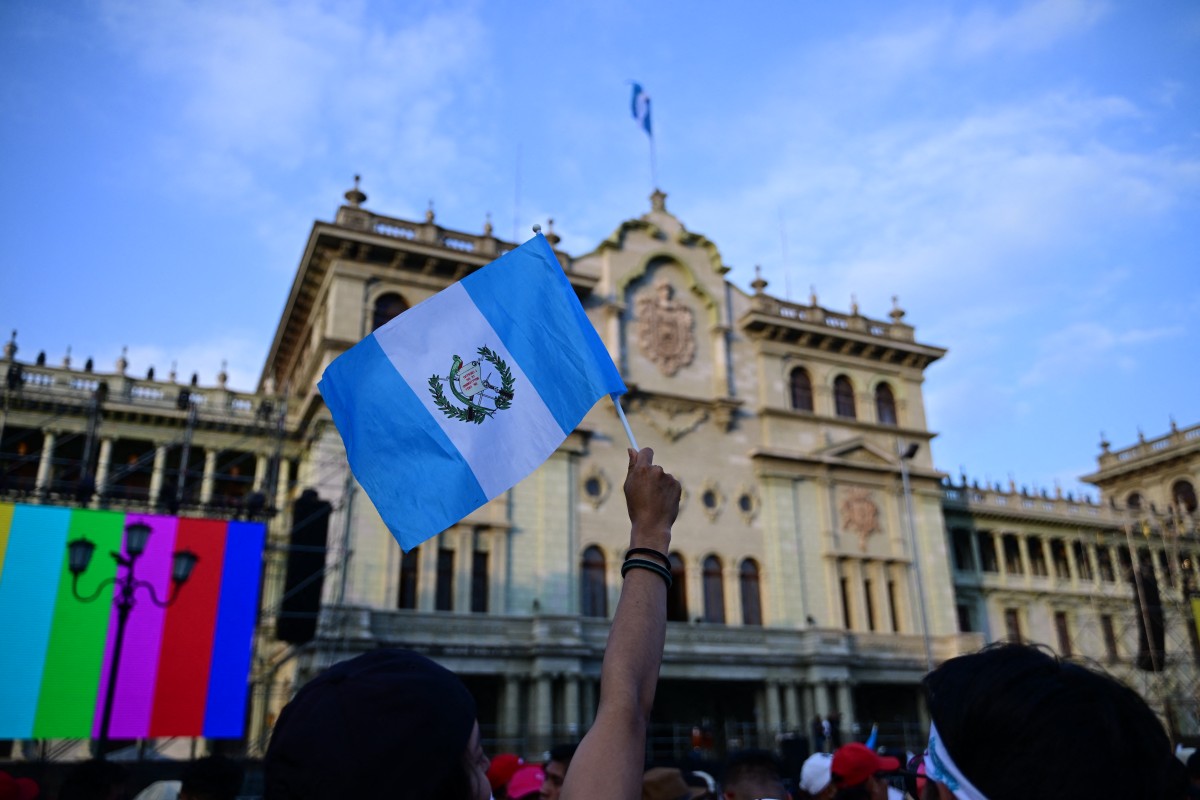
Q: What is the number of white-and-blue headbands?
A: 1